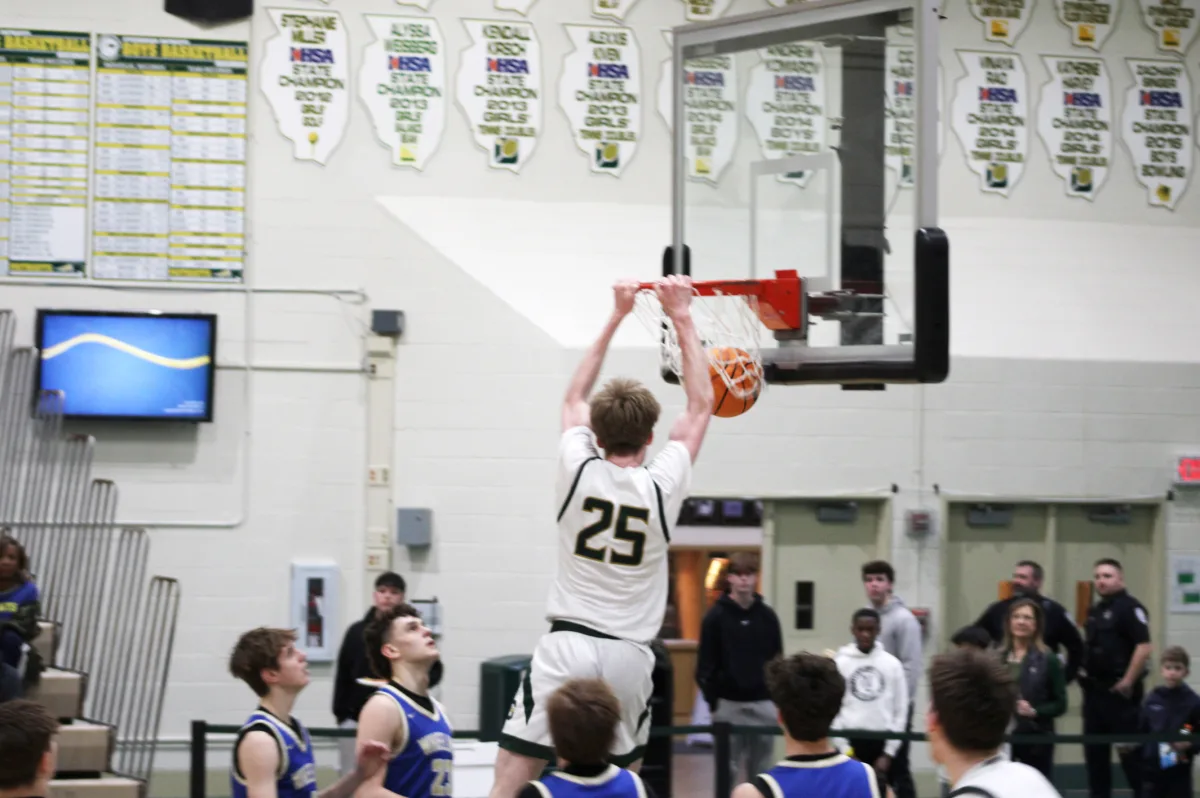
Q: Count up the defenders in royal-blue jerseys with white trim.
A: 4